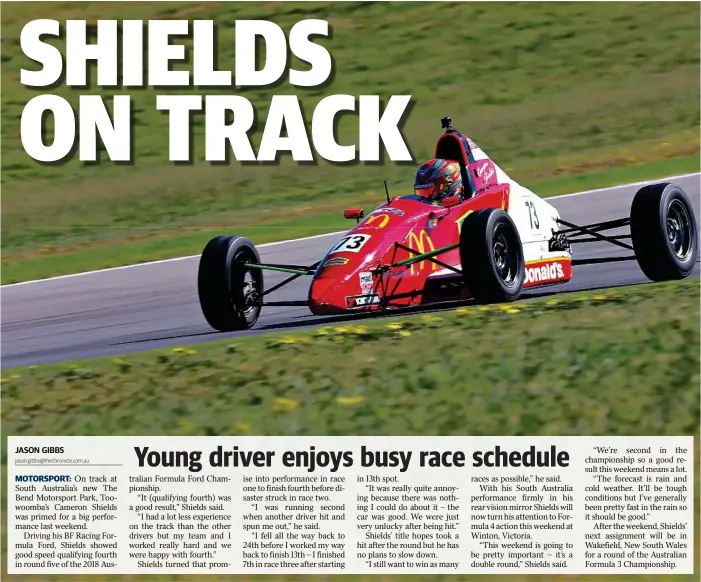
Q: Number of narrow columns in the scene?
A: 6